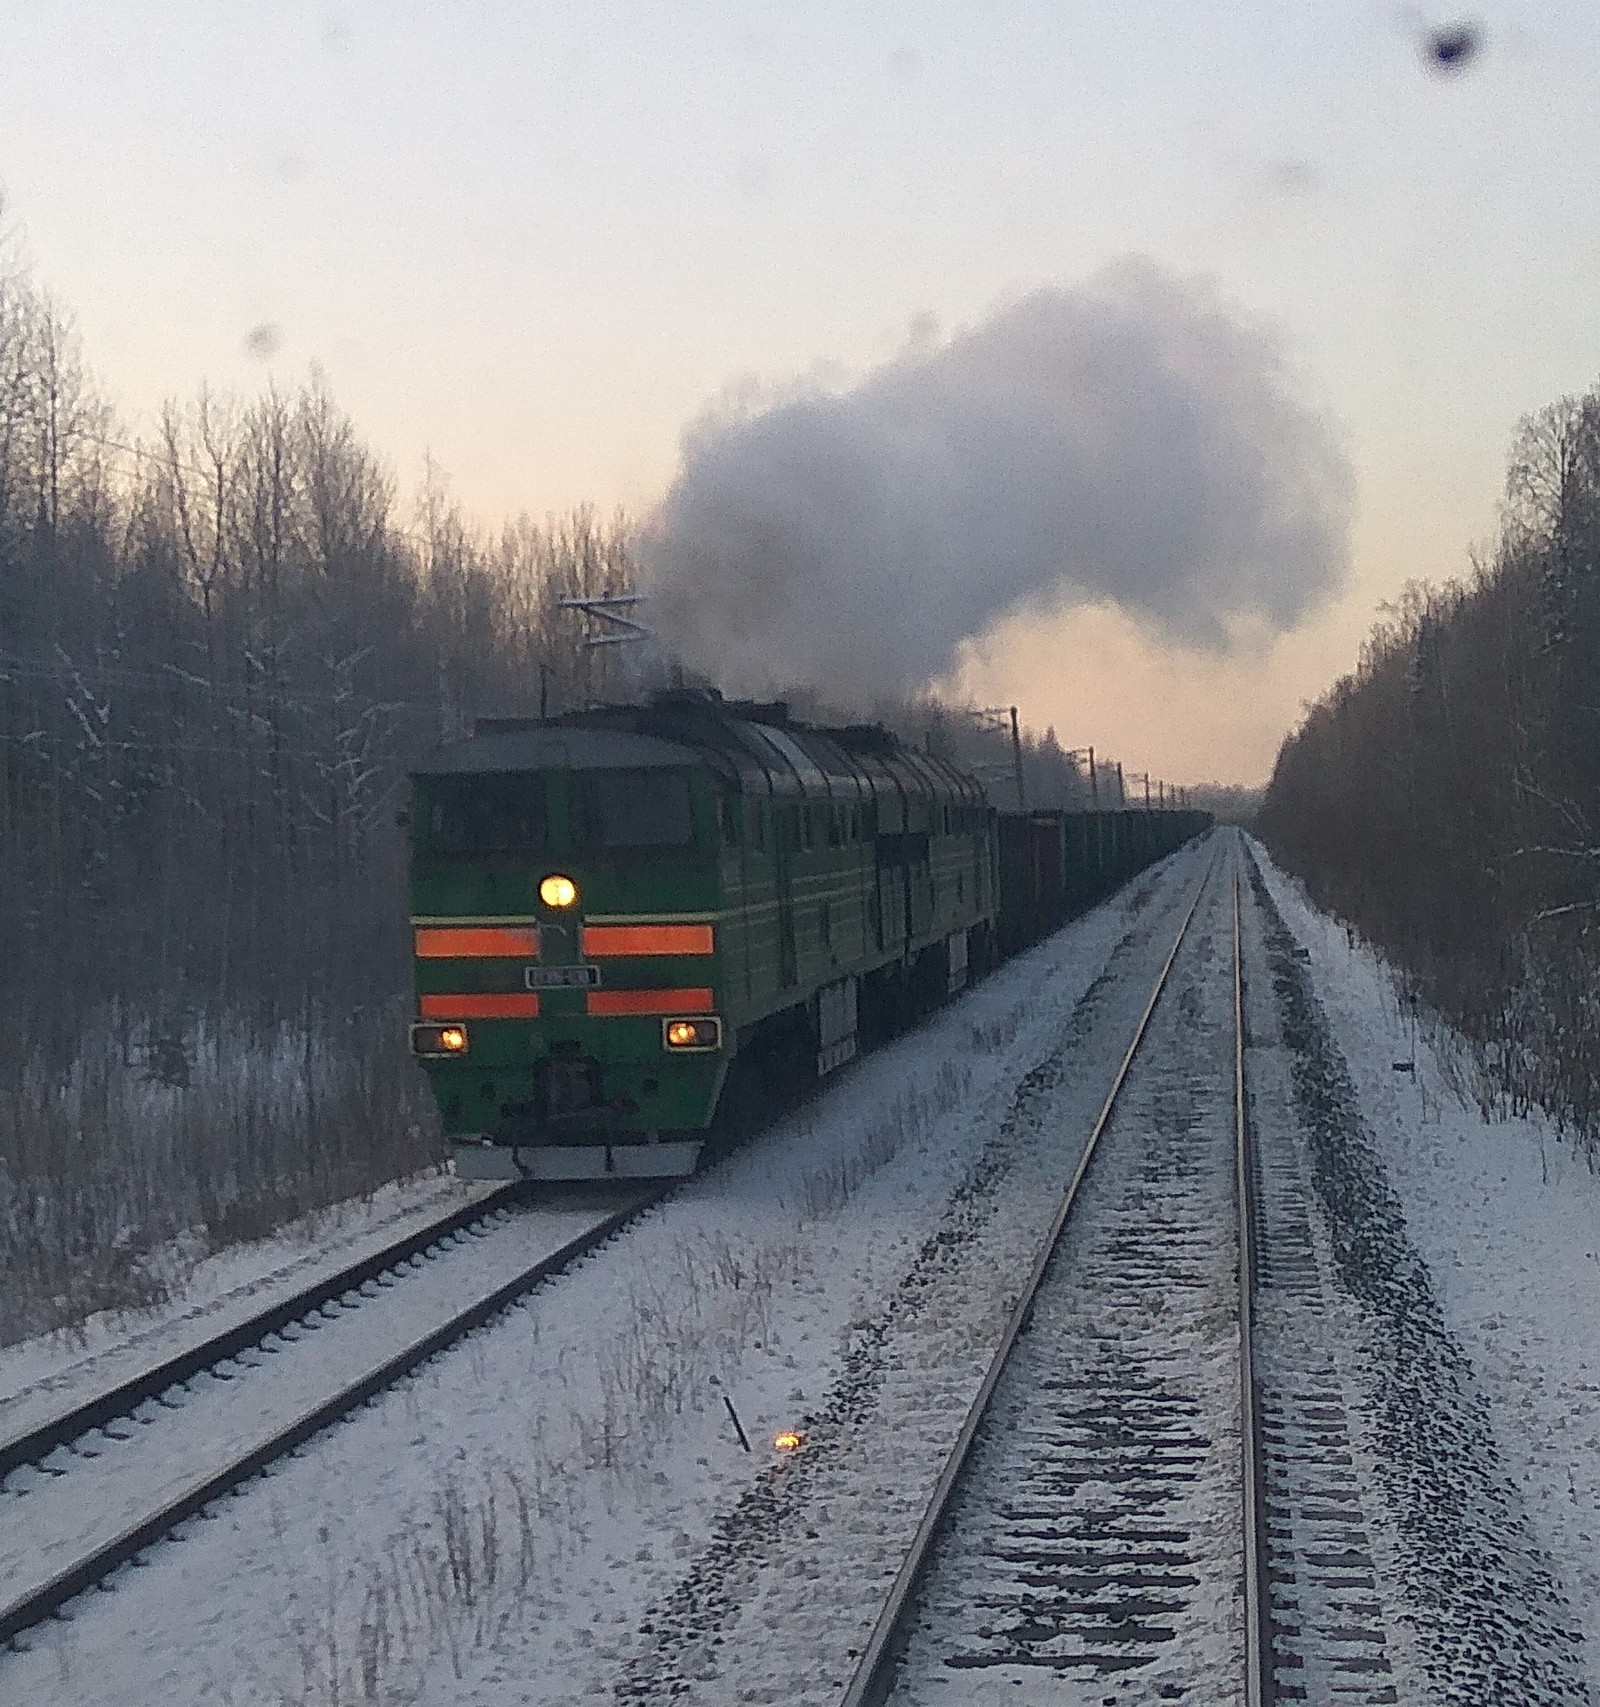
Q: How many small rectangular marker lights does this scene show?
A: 2